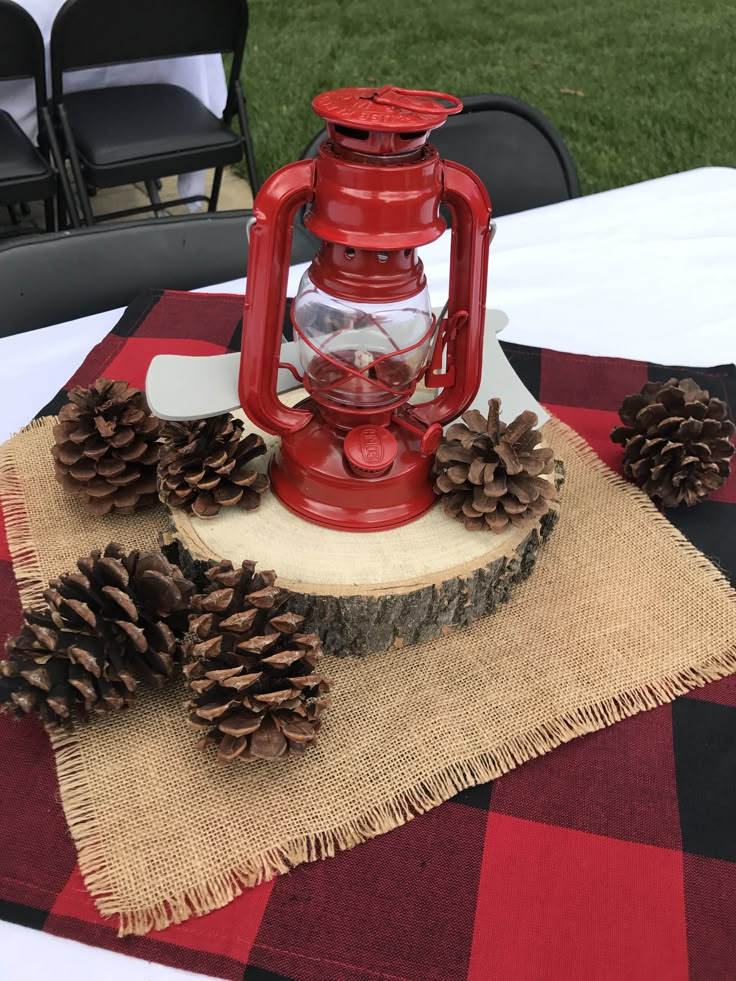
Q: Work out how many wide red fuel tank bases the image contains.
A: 1